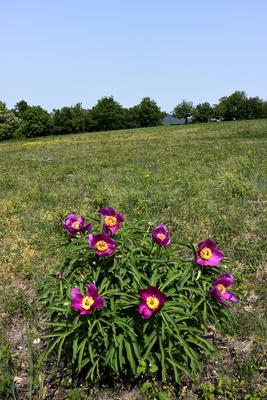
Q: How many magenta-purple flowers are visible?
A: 8